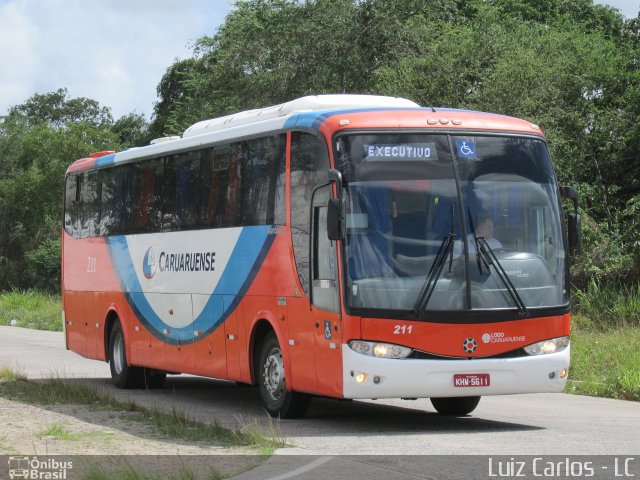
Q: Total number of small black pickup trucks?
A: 0